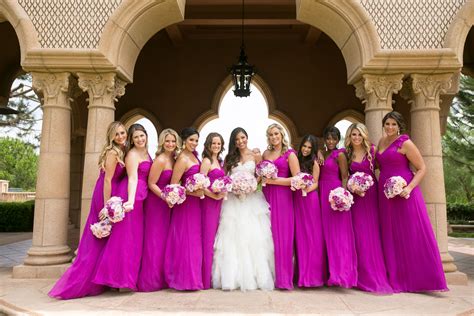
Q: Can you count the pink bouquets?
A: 11